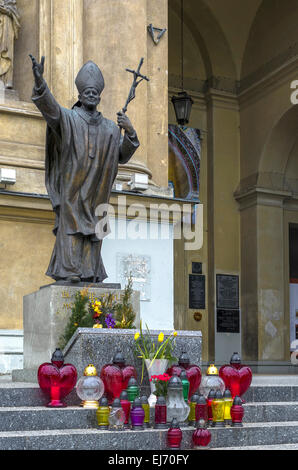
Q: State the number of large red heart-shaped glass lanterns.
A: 4